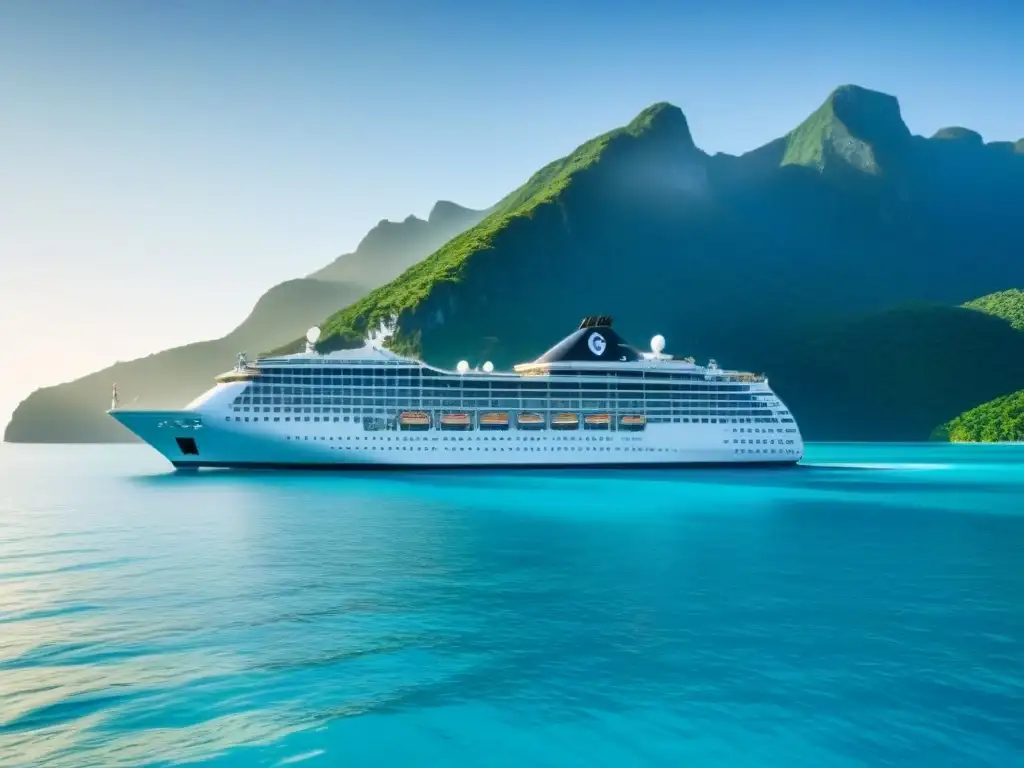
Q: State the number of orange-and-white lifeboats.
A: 7